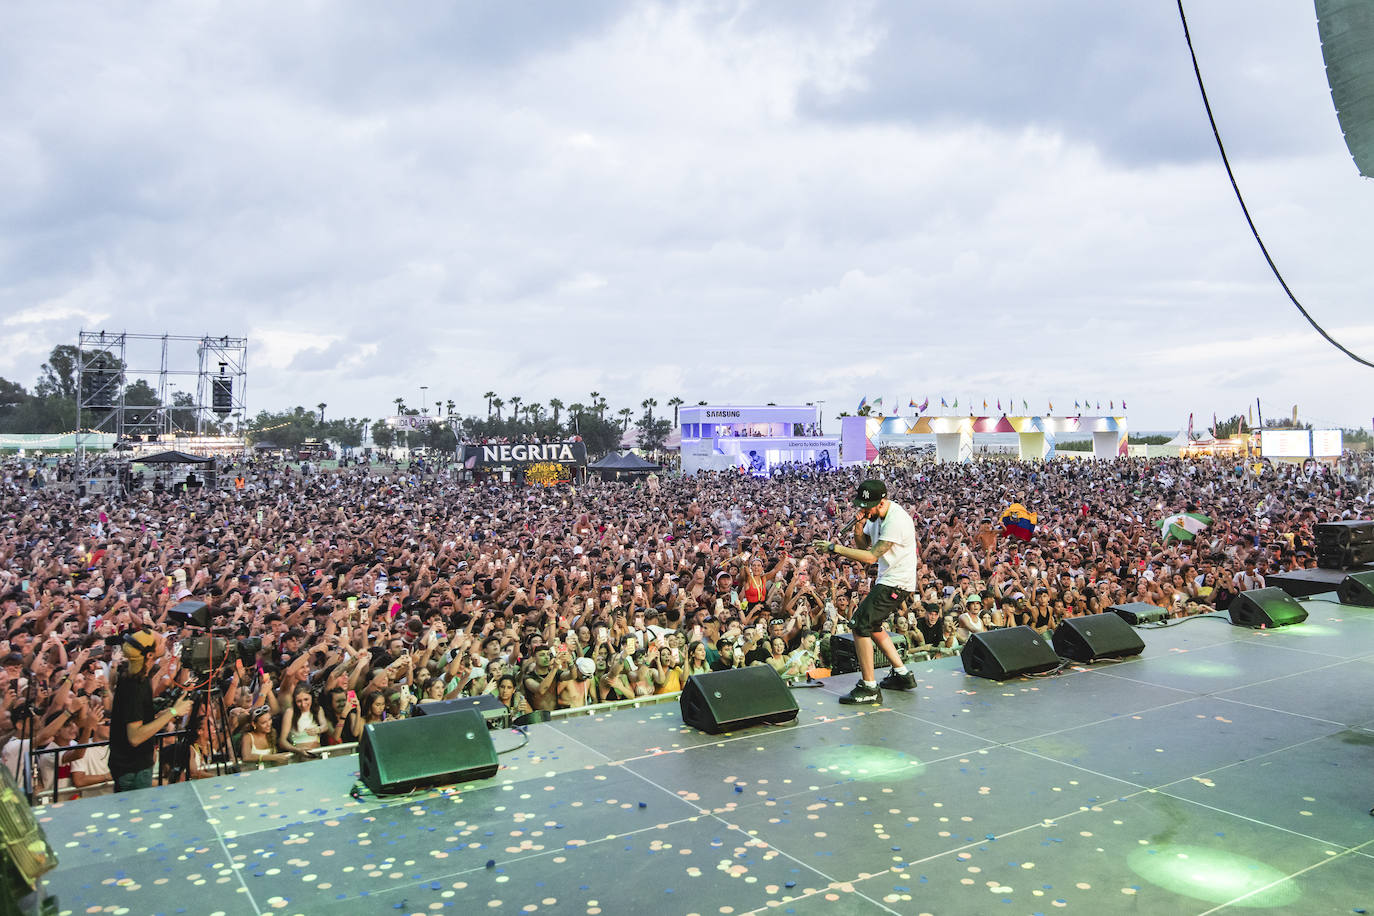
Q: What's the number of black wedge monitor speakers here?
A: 6